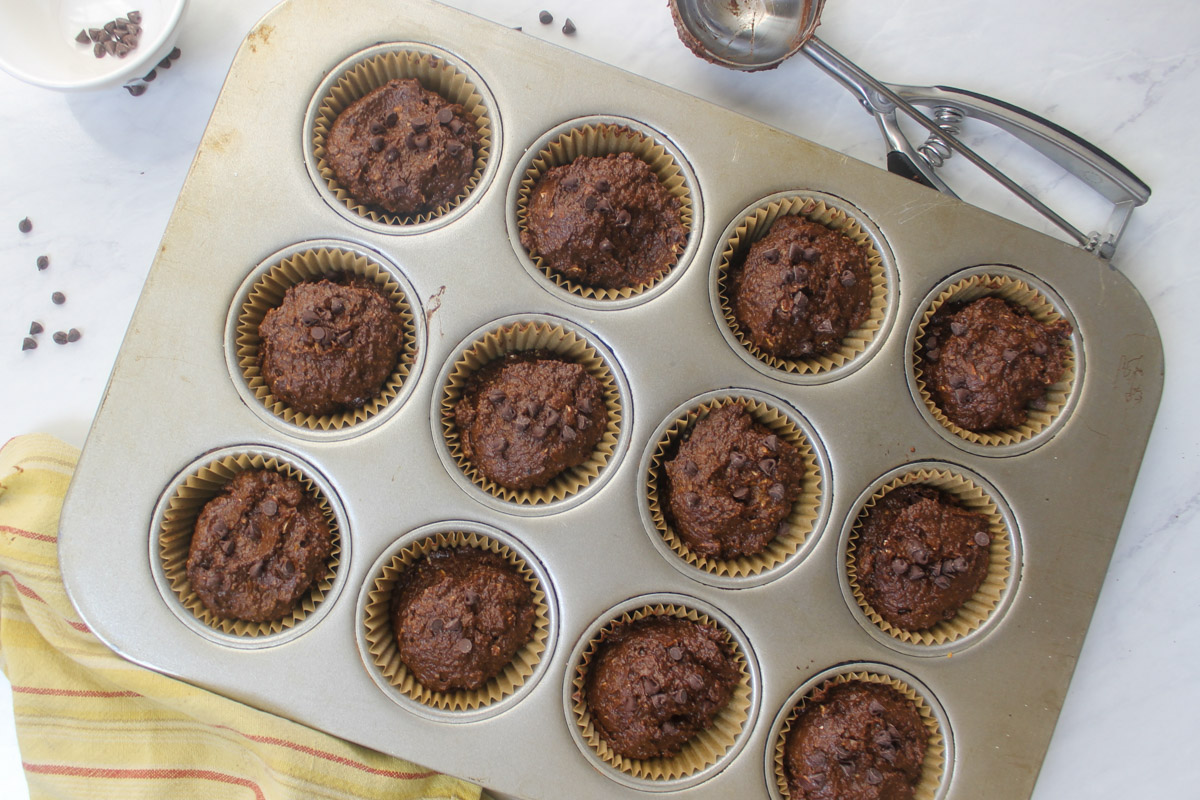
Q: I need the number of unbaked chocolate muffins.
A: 12